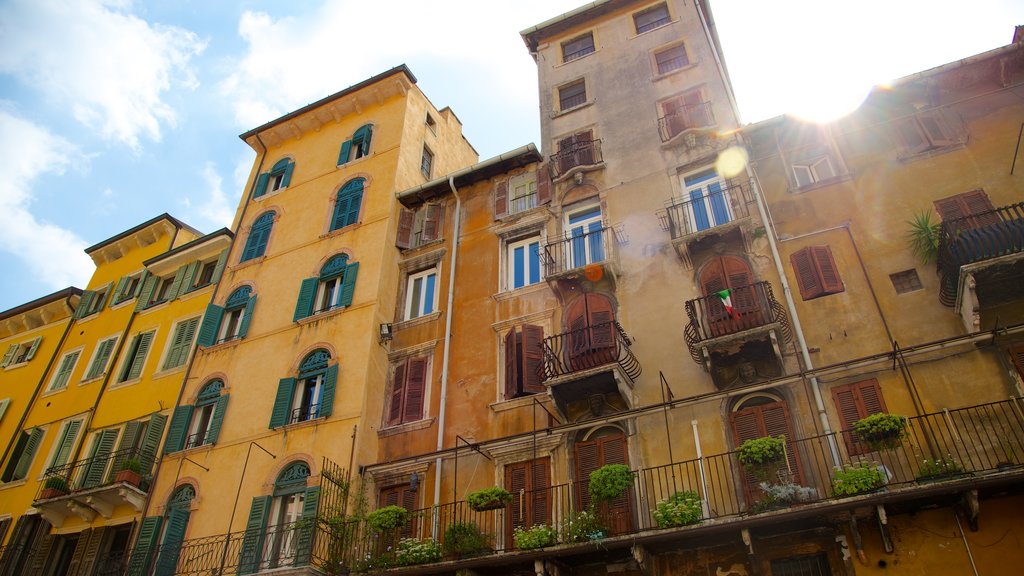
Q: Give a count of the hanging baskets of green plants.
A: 5